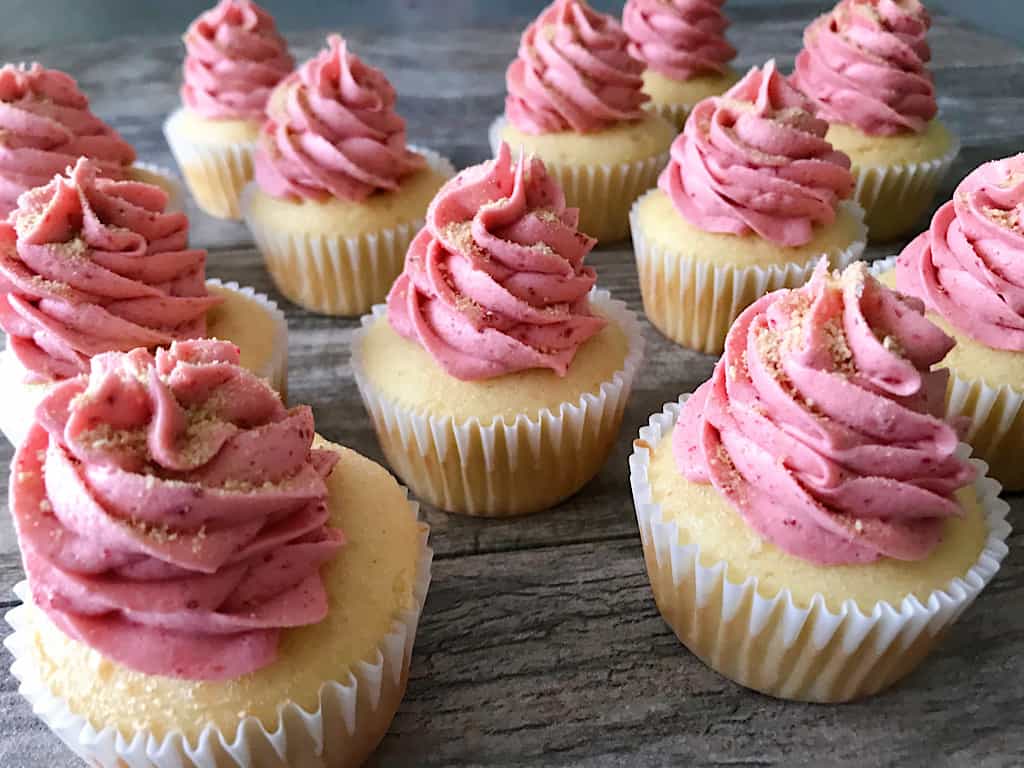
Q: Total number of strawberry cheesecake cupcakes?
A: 12